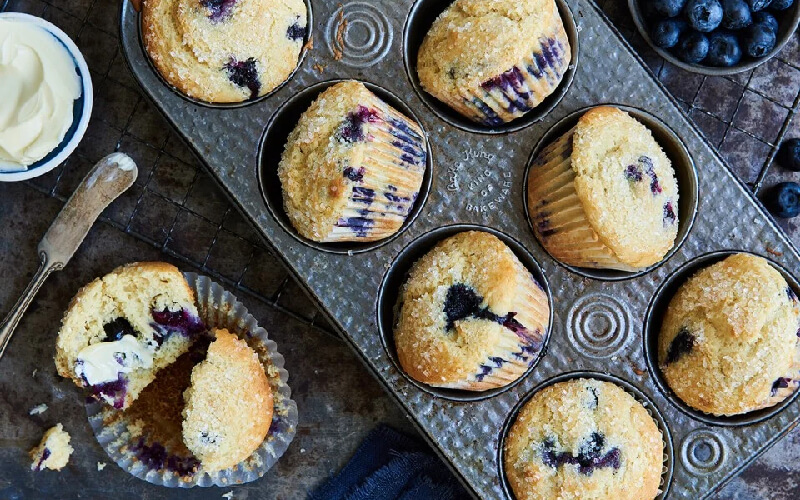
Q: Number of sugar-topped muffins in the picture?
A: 8